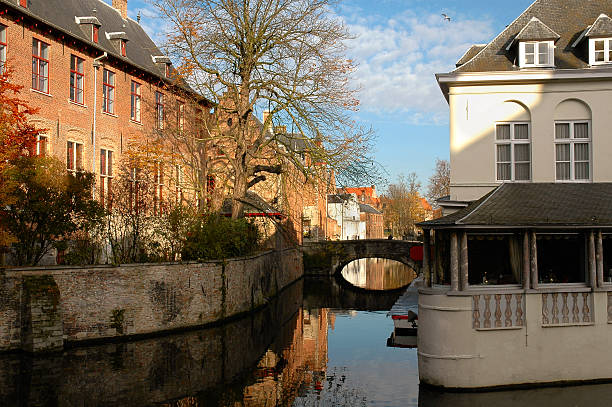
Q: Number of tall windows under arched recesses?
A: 2